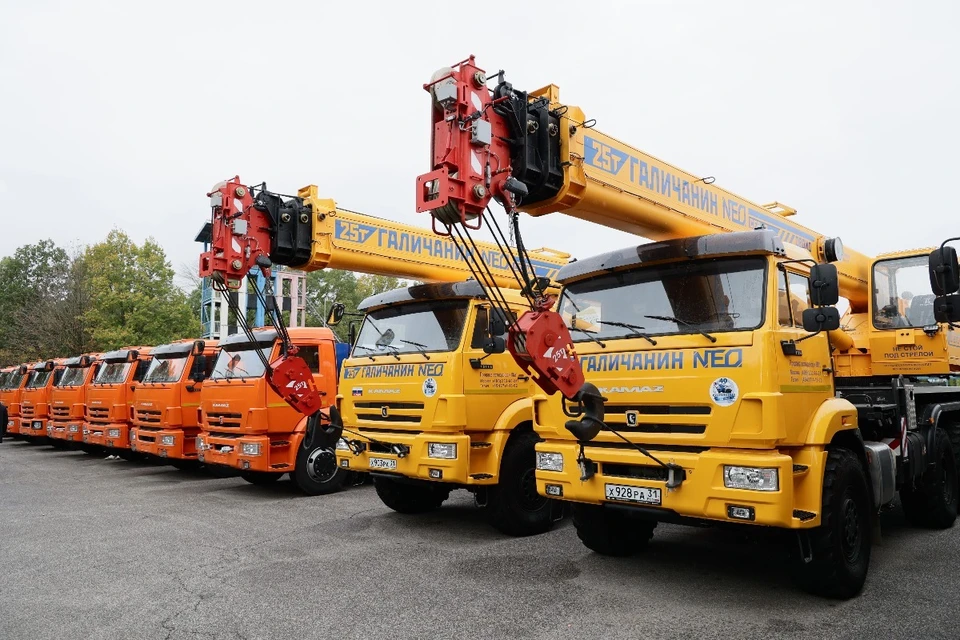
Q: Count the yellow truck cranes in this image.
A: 2